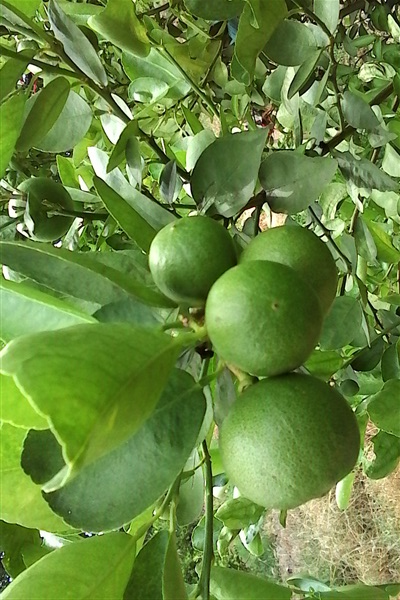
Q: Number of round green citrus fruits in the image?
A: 5